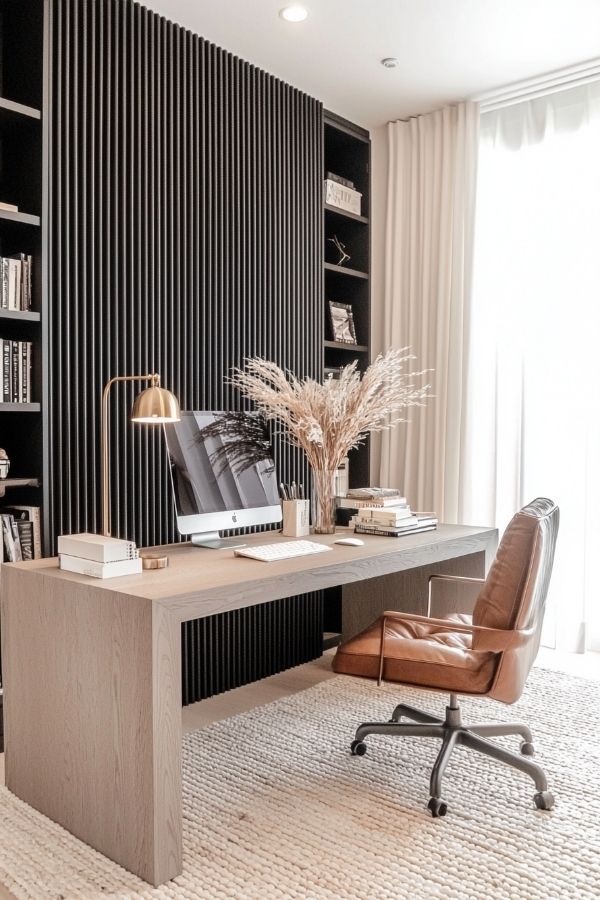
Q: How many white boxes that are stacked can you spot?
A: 2